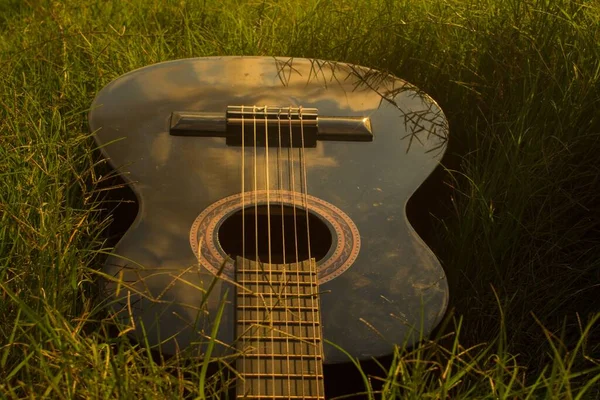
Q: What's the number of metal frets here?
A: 9